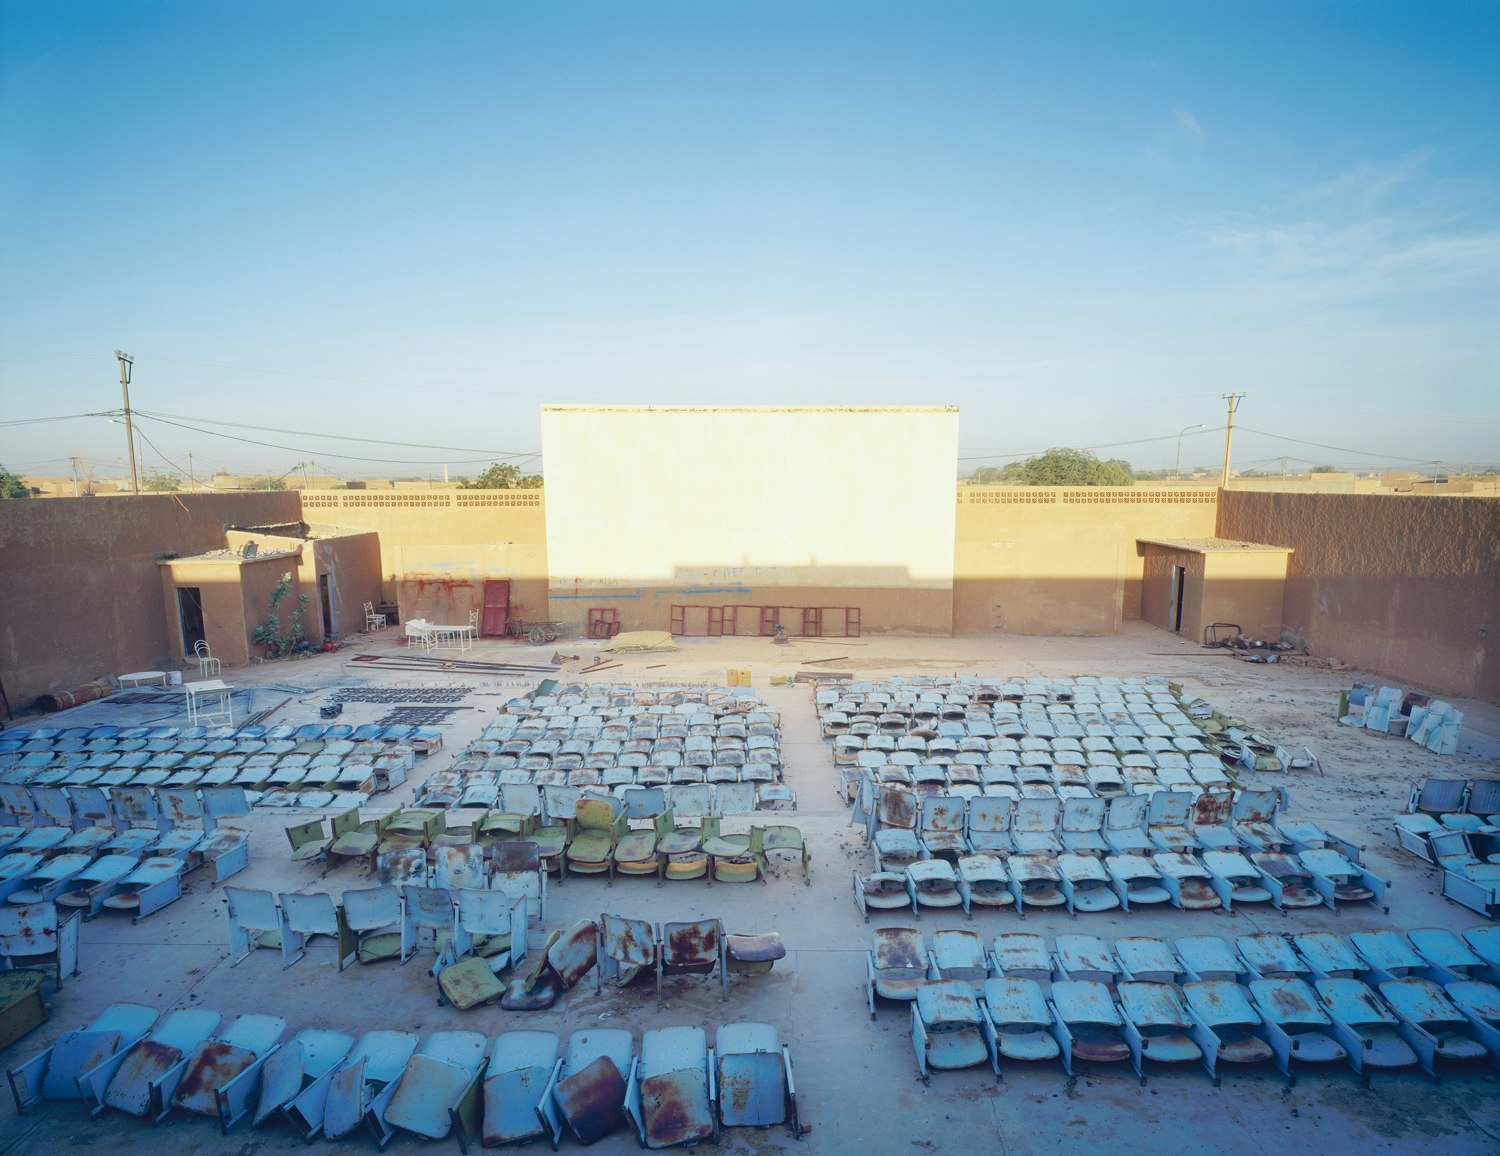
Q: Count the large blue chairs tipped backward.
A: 10